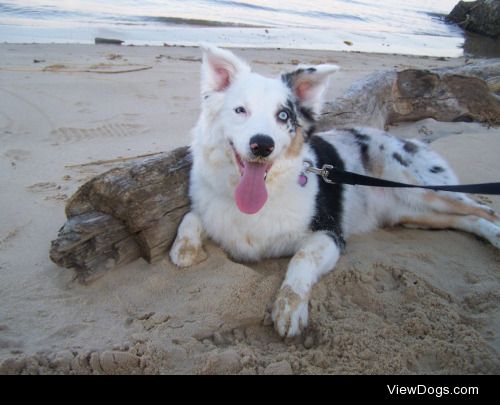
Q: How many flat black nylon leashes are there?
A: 1